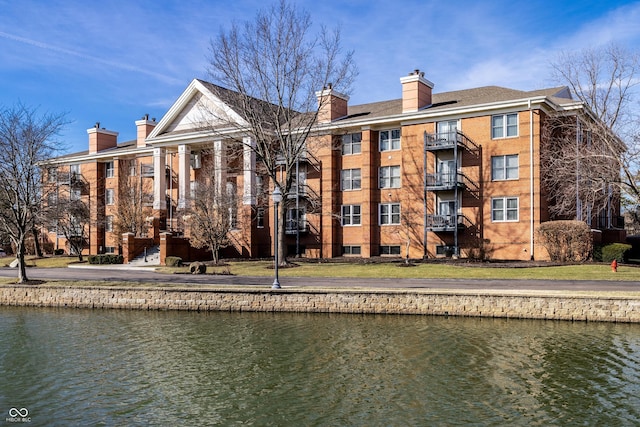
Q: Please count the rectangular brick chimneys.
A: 4